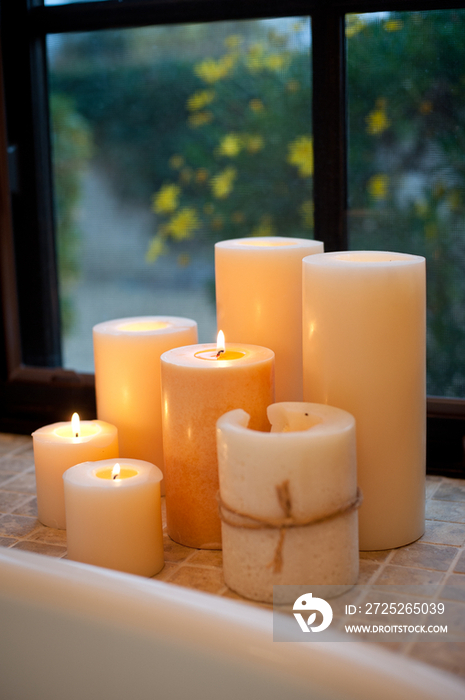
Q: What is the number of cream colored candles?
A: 6